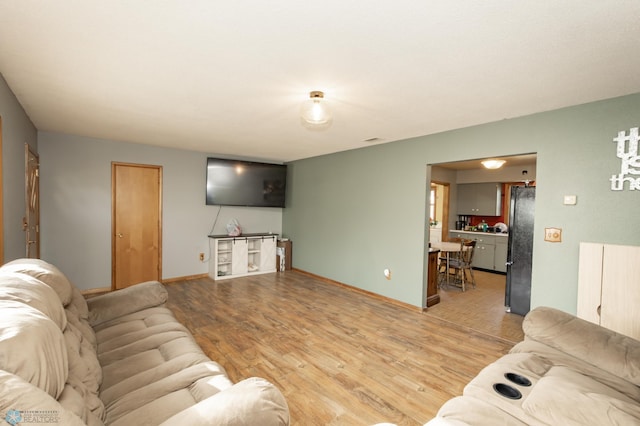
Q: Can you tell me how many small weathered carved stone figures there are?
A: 0